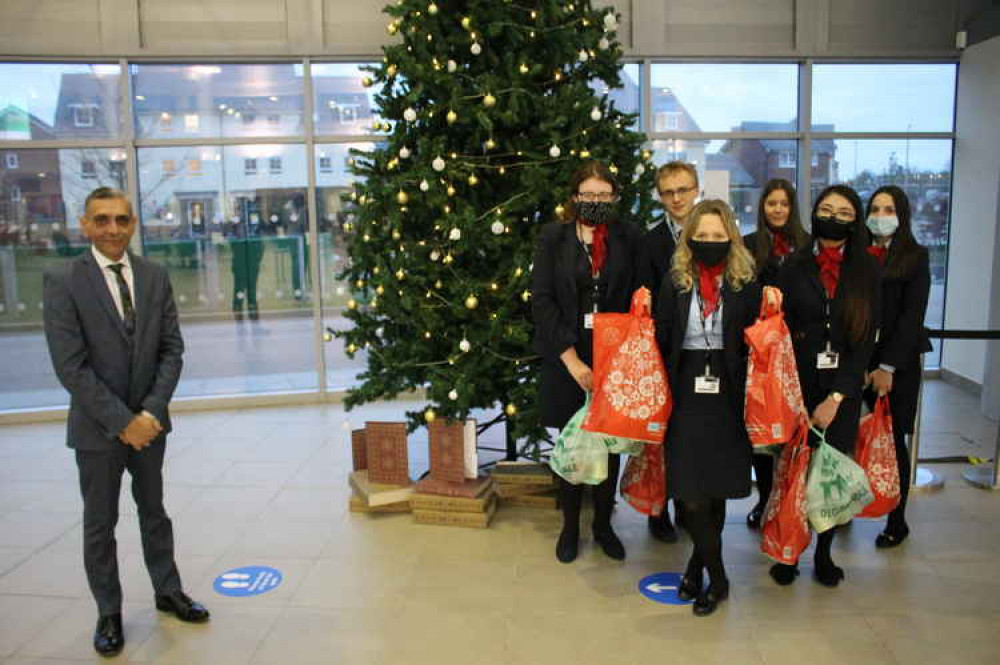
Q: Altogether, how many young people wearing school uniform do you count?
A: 6